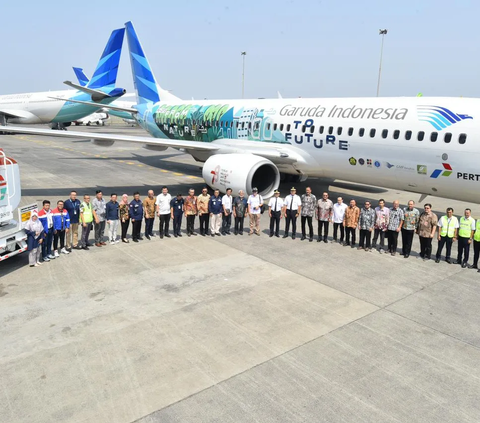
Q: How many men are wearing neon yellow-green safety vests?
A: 4